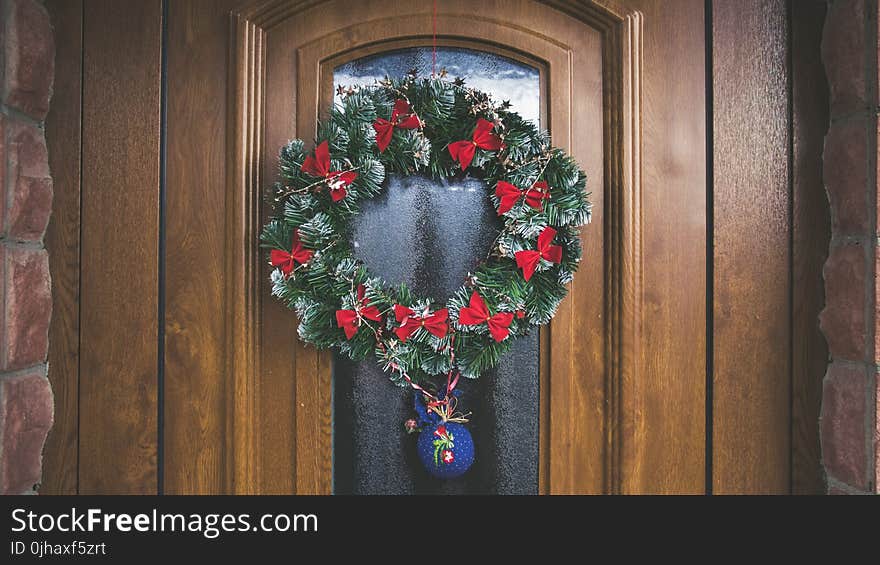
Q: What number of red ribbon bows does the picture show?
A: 9